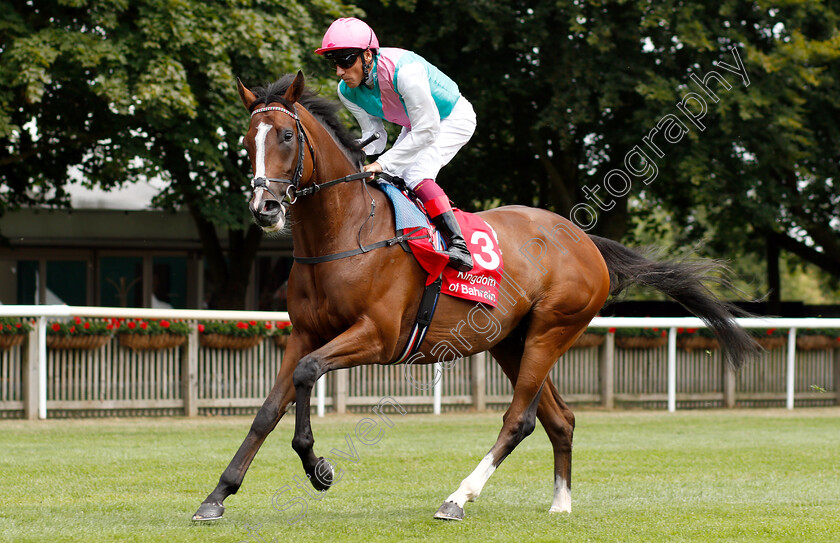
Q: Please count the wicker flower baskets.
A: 10